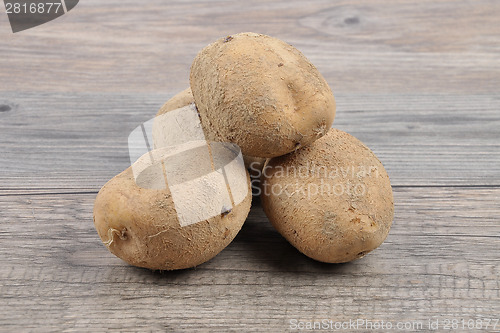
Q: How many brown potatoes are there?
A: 4